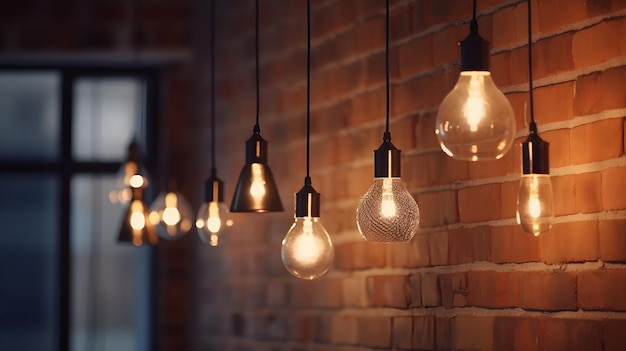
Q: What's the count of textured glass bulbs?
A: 1